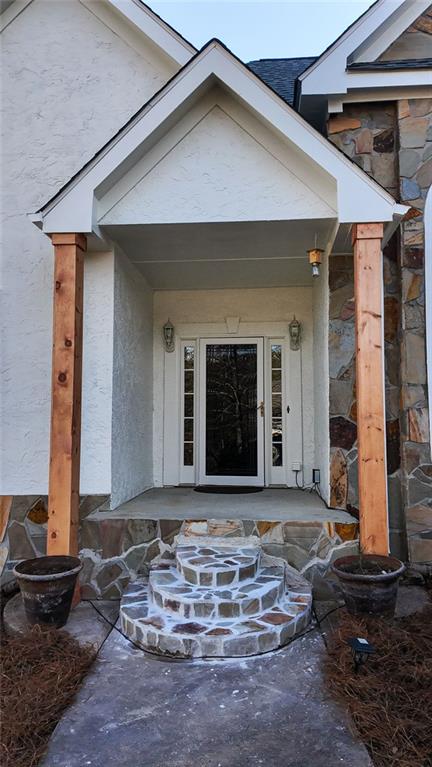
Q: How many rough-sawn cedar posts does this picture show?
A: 2